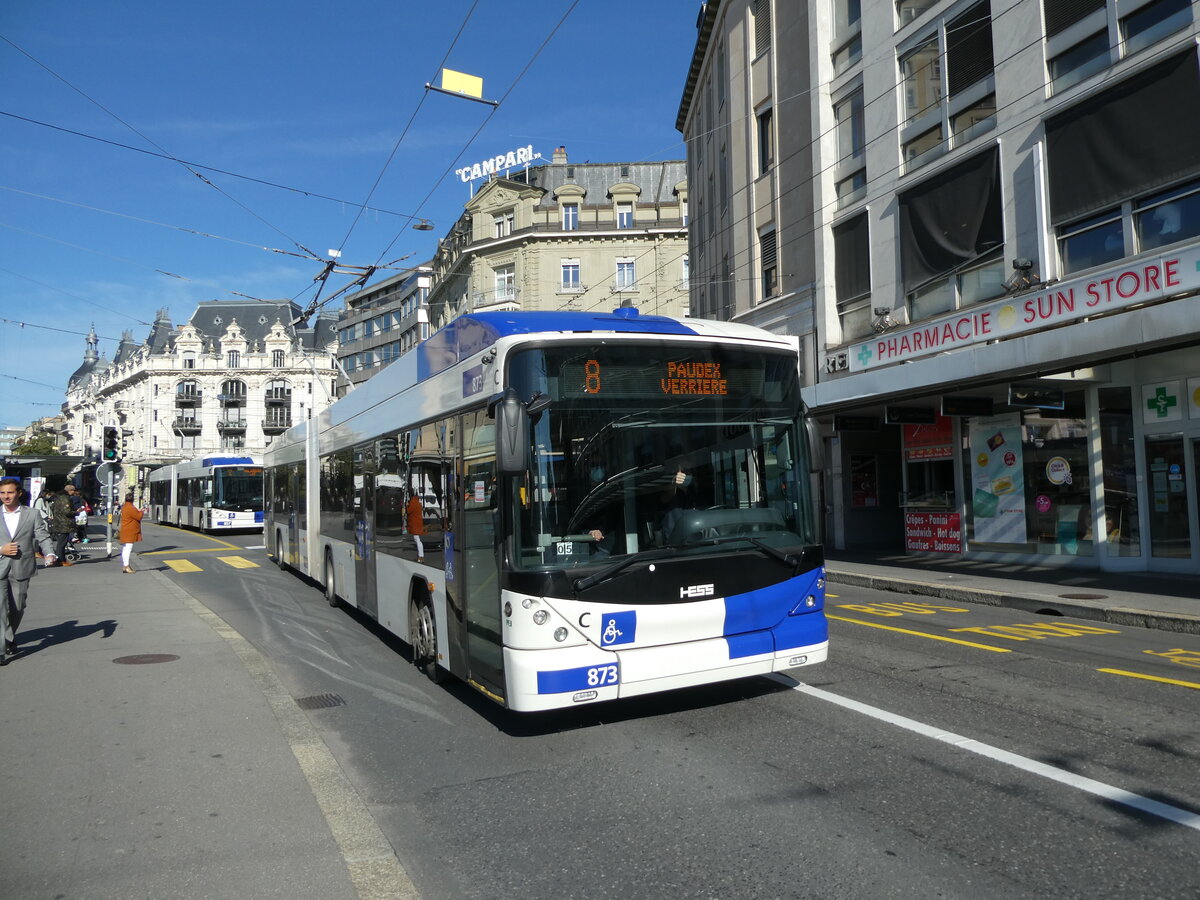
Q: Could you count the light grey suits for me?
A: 1